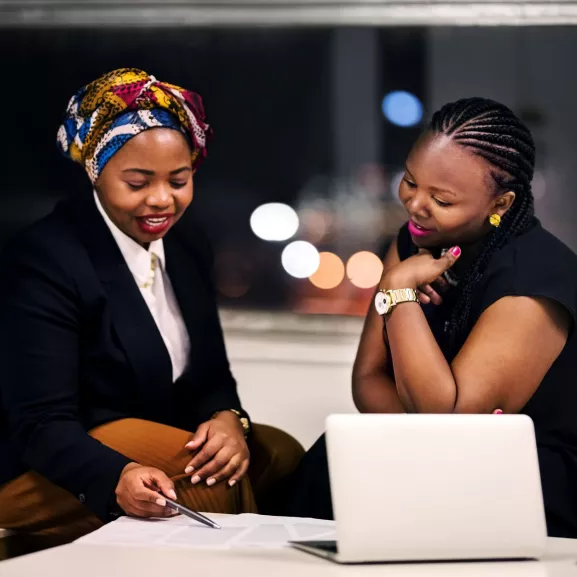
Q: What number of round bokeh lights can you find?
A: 5